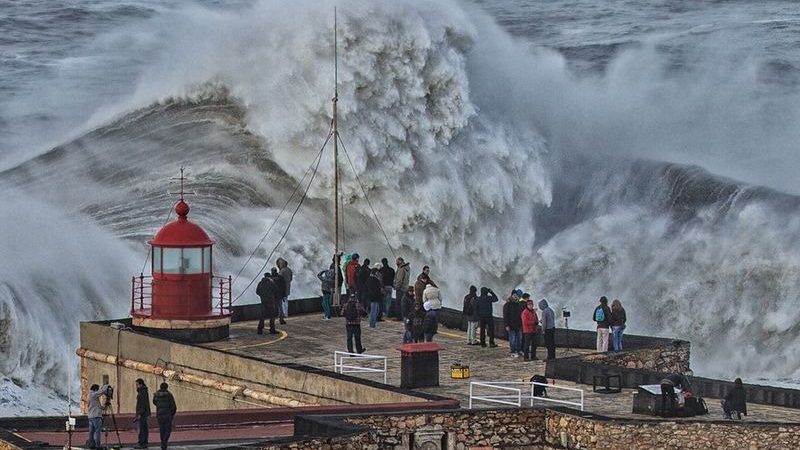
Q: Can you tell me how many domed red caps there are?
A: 1